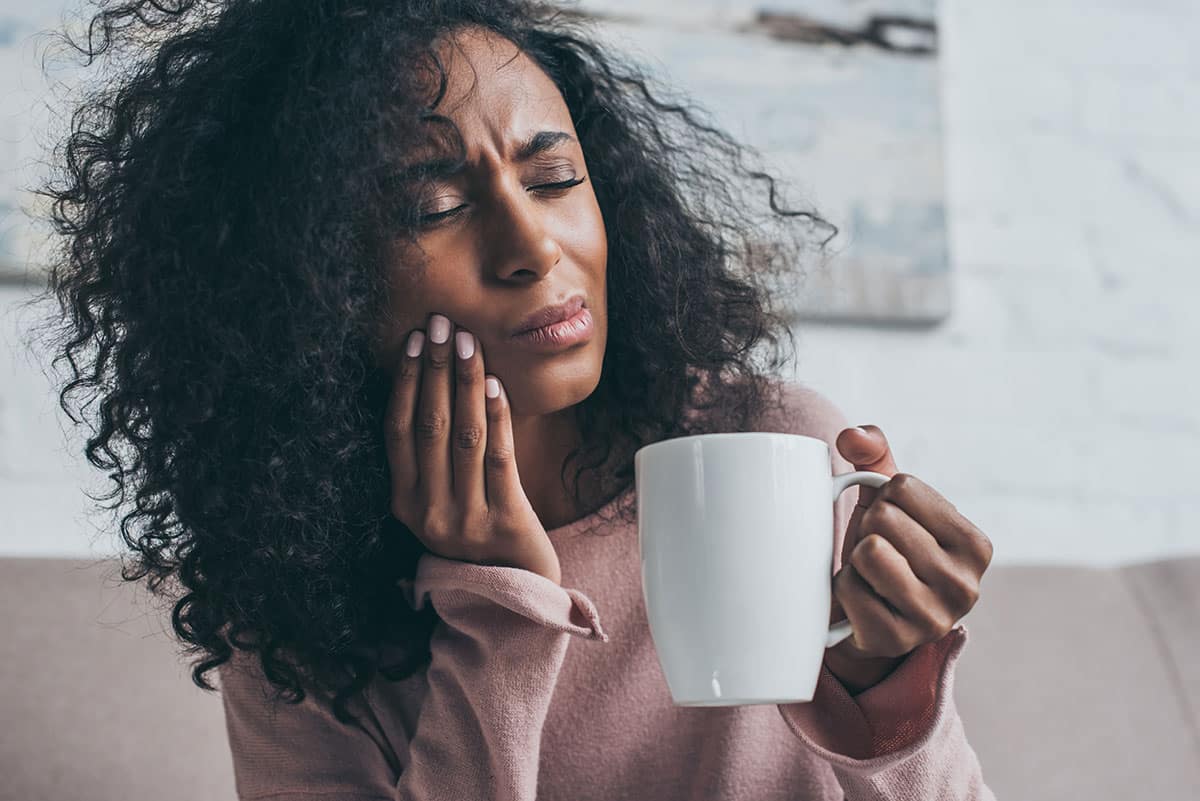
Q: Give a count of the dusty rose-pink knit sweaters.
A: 1